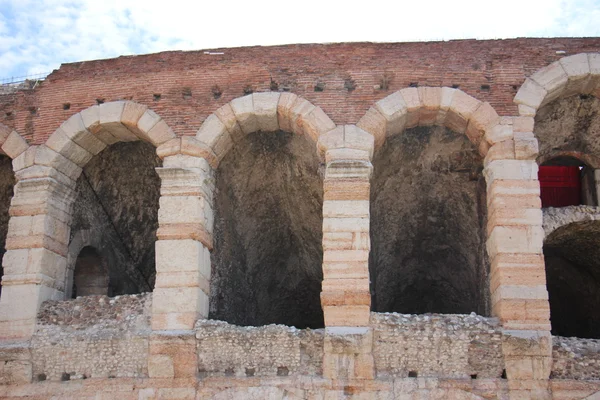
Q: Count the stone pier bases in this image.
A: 4